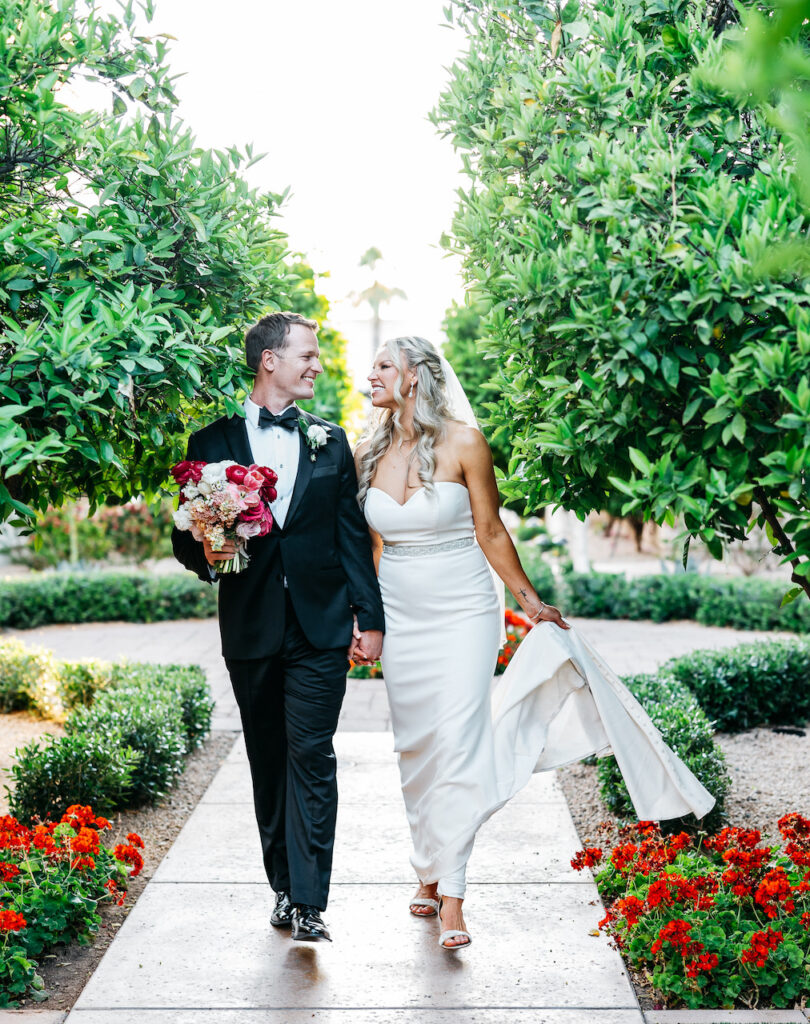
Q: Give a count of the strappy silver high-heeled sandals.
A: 2